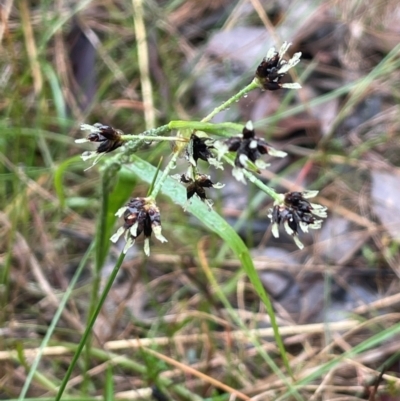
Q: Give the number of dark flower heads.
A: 7